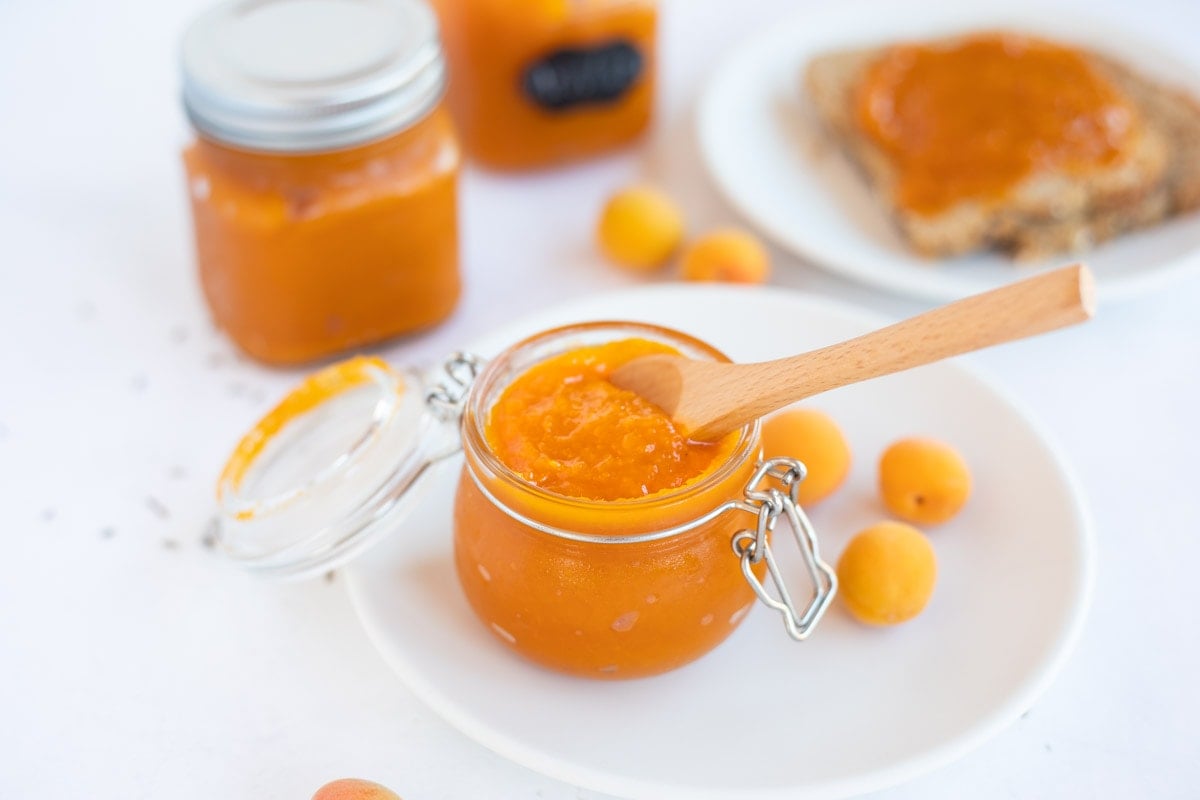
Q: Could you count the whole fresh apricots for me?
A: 6